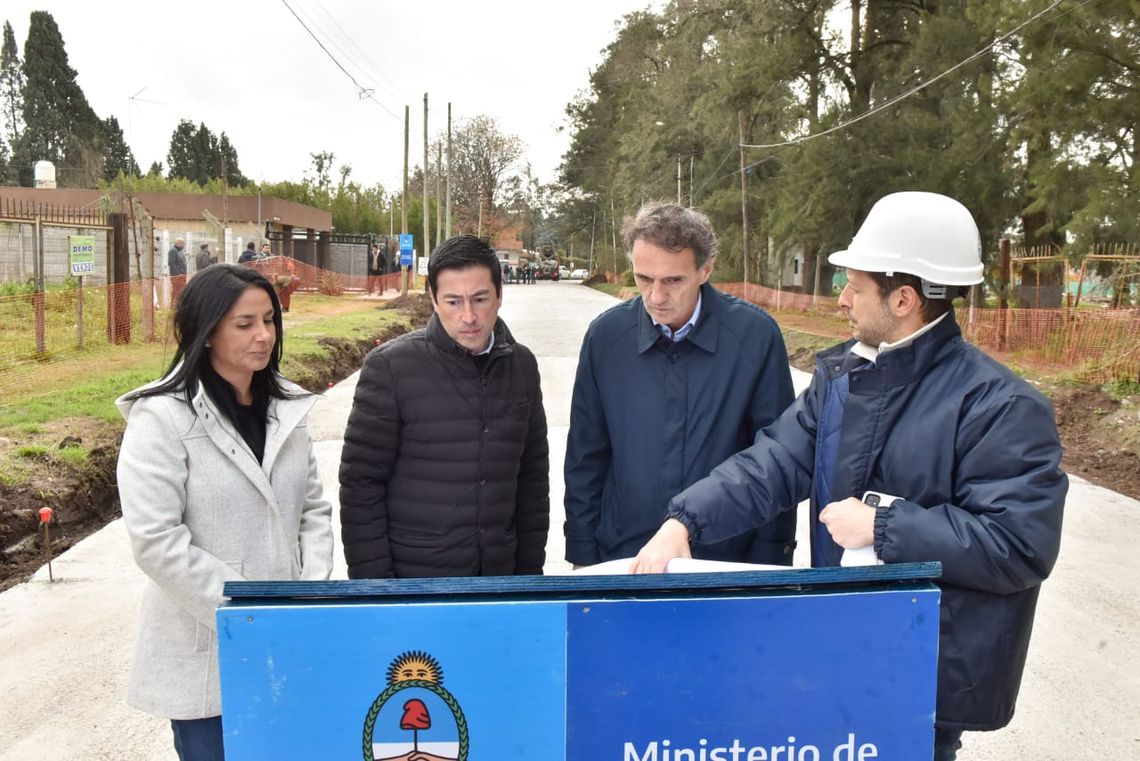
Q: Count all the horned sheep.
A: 0